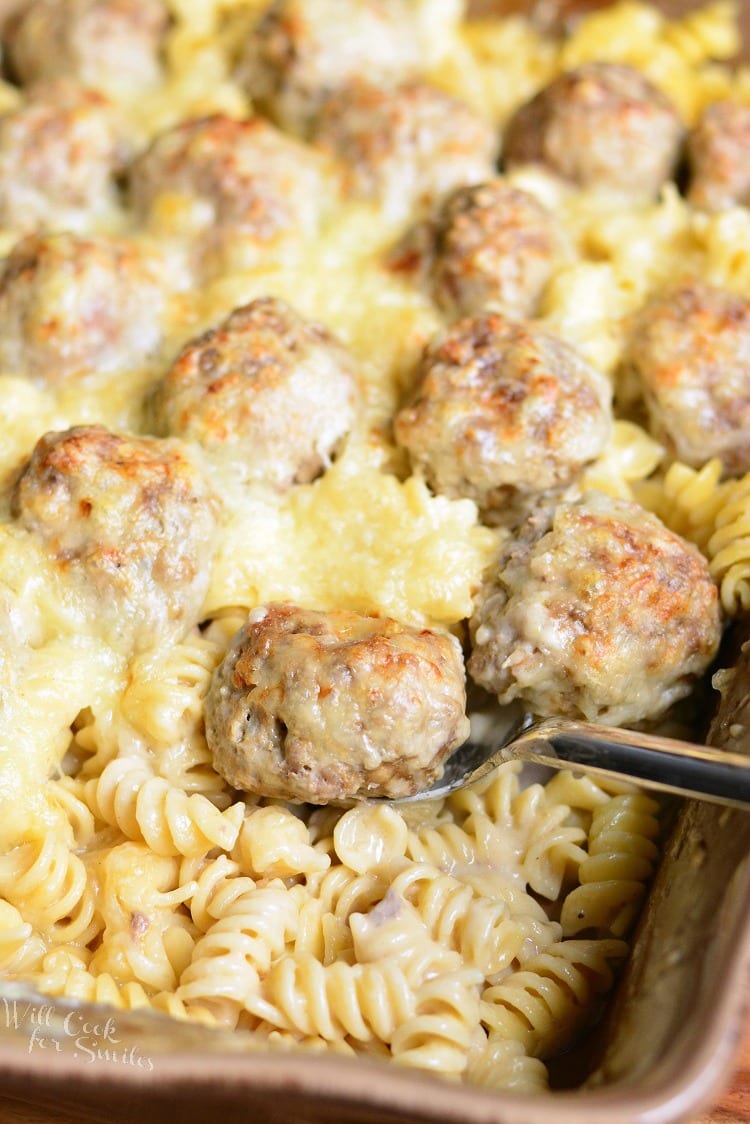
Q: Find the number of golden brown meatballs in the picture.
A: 15